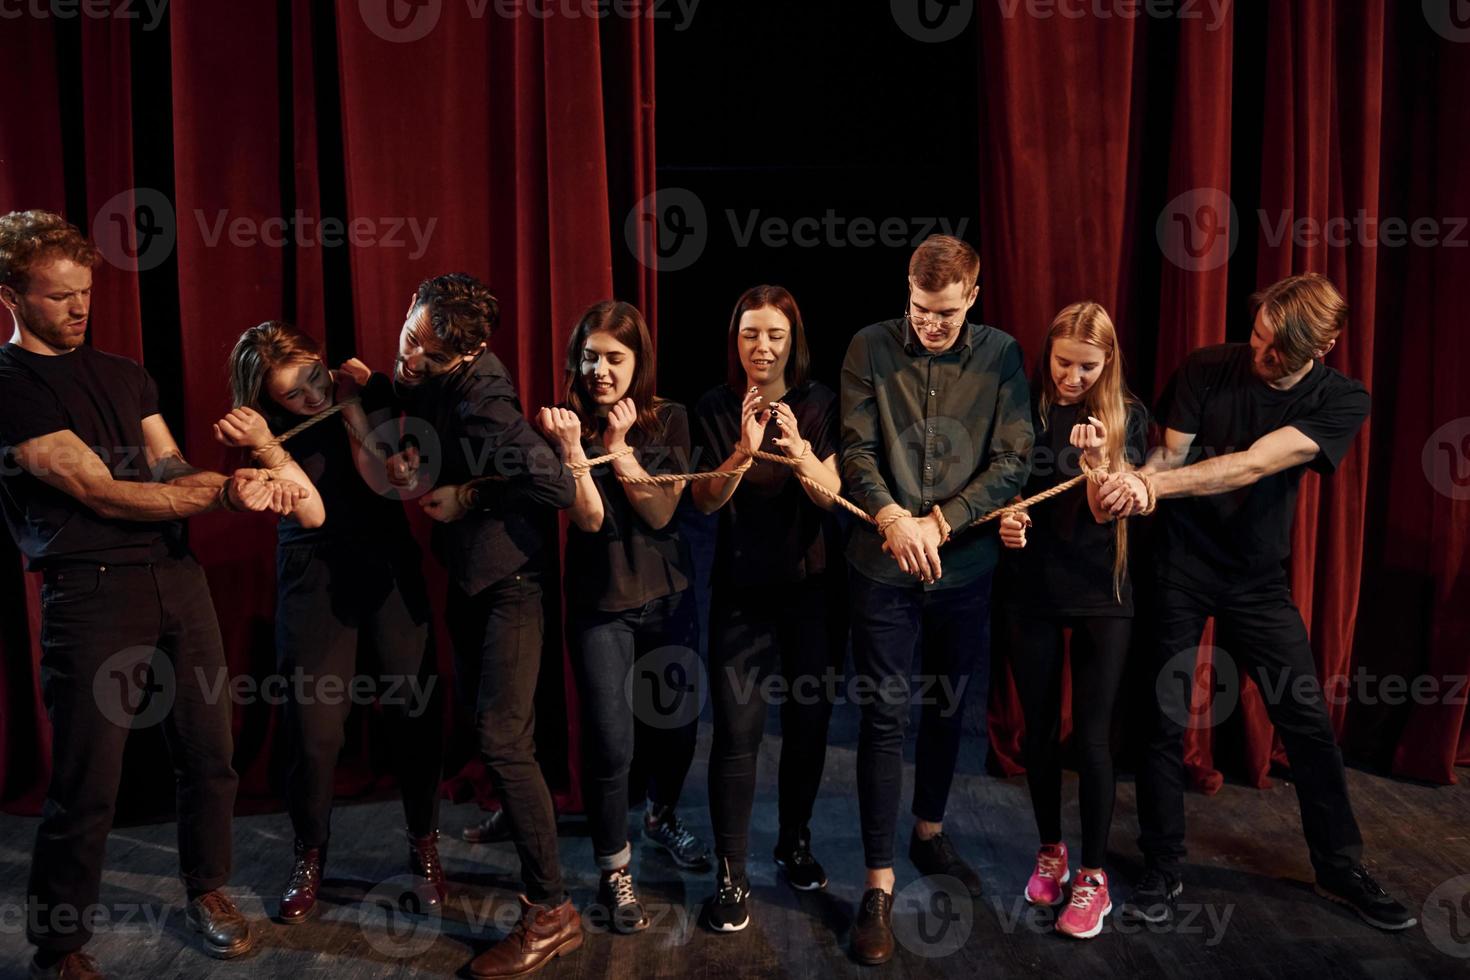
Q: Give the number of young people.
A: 8